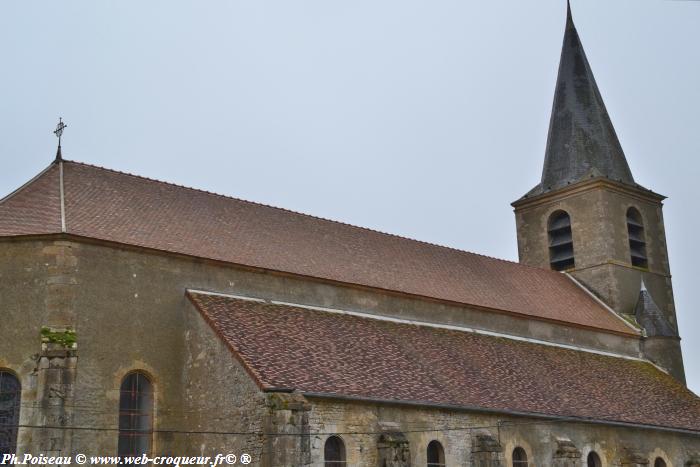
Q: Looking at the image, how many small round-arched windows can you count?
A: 5